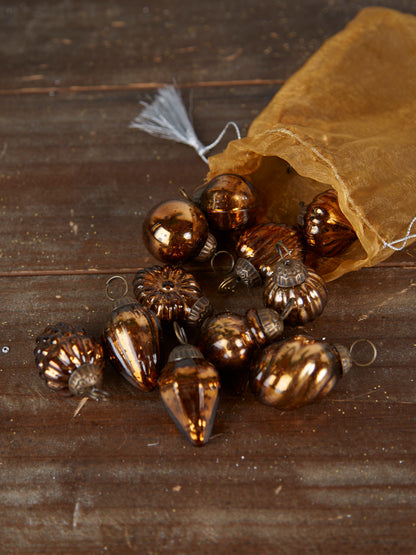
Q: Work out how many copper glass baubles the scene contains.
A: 11